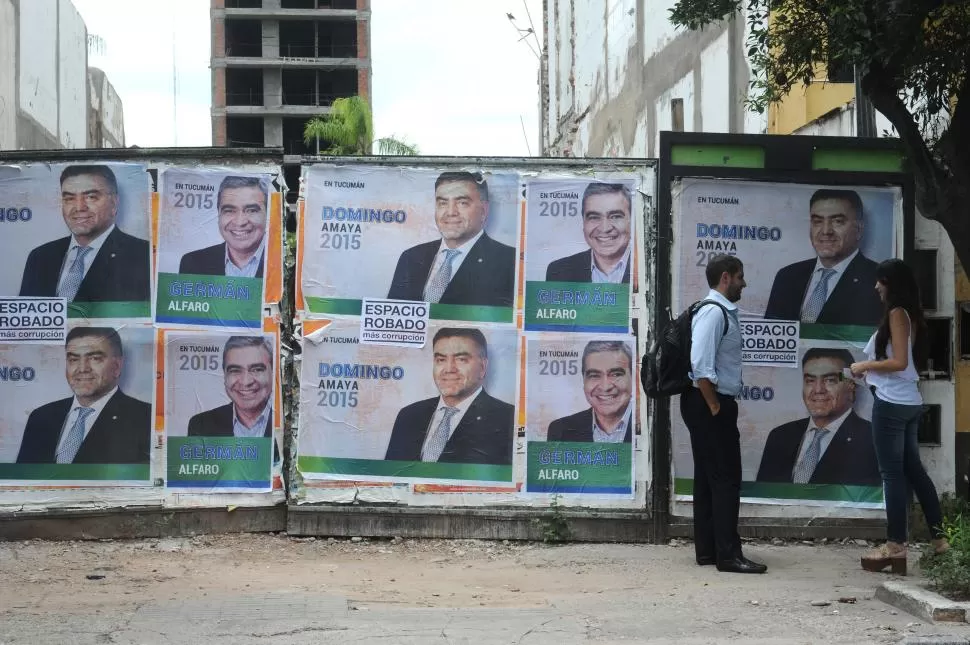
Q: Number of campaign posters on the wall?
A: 10